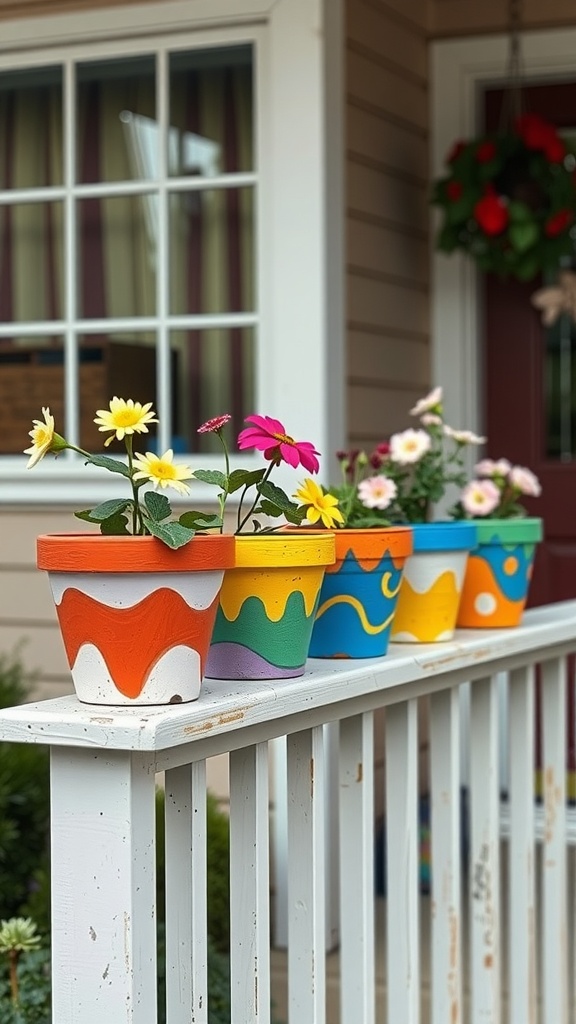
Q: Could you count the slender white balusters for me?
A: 9